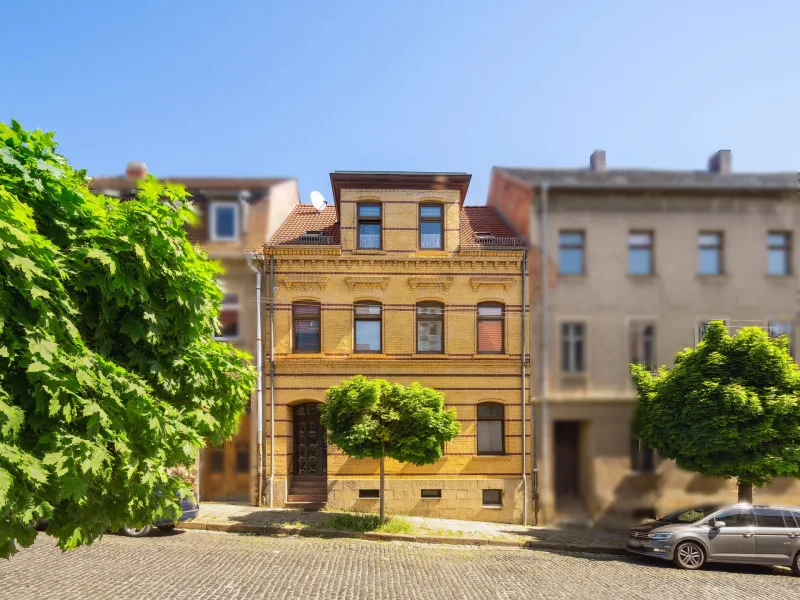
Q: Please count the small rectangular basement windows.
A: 3